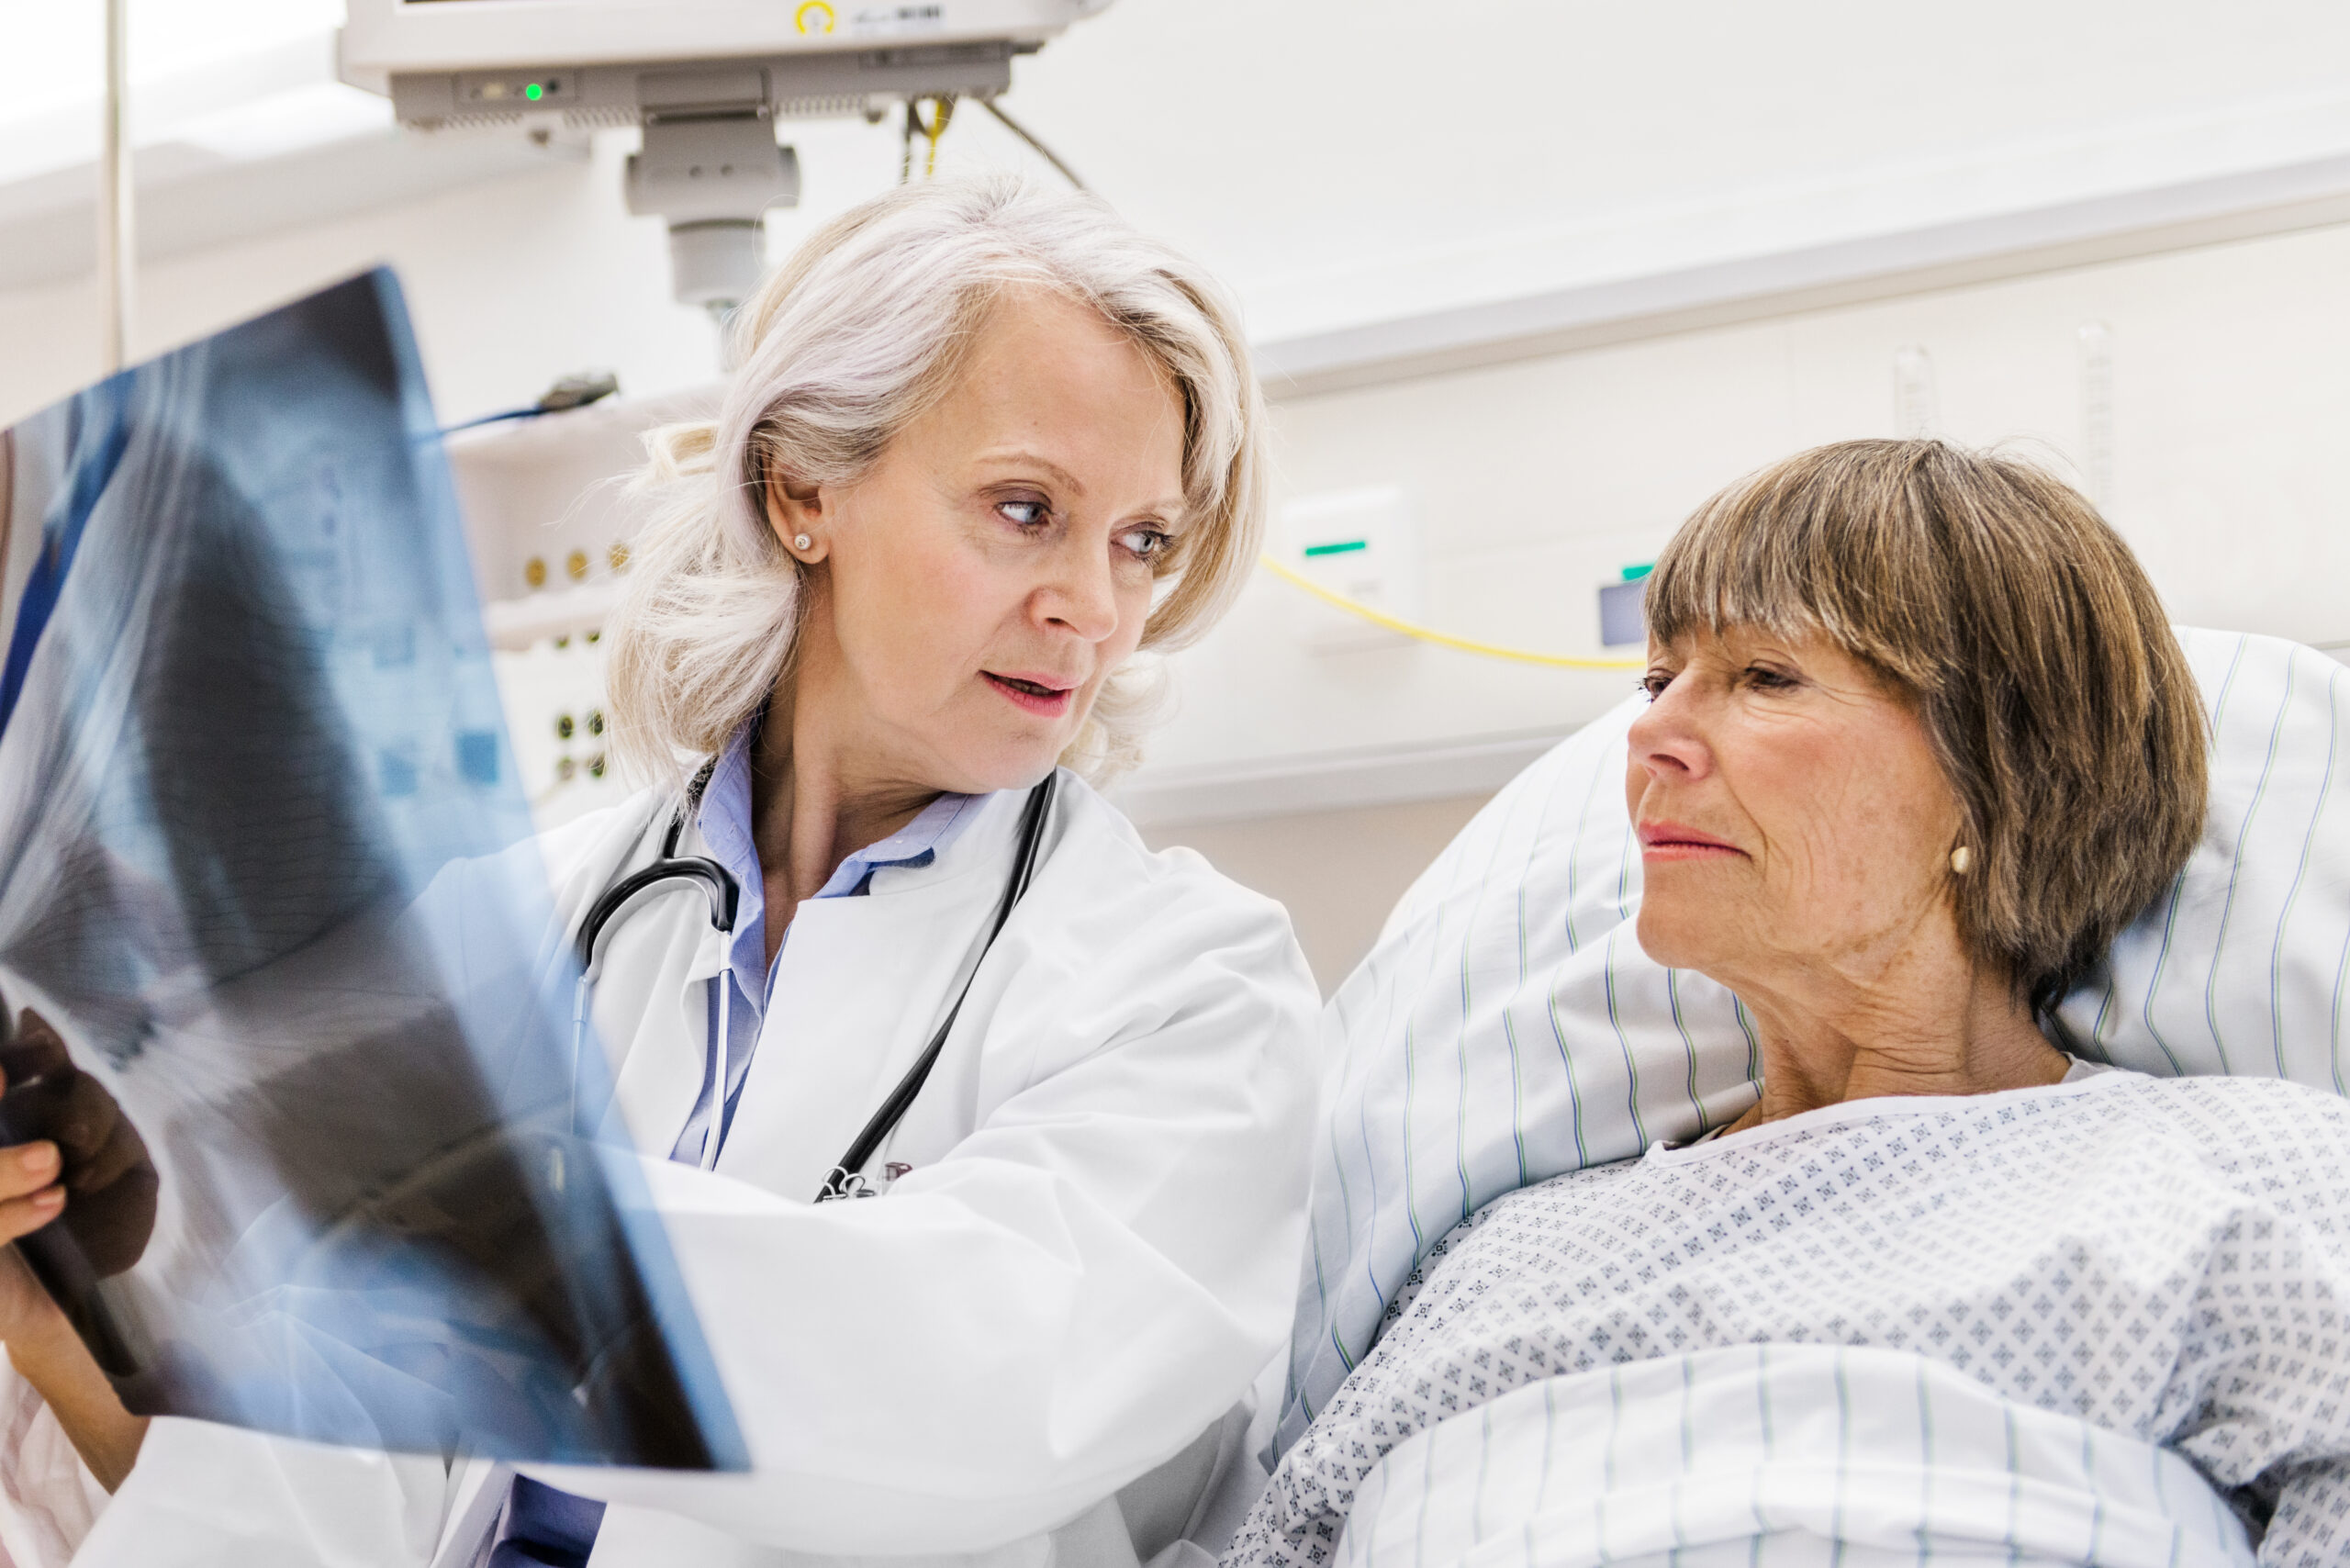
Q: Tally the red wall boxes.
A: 0